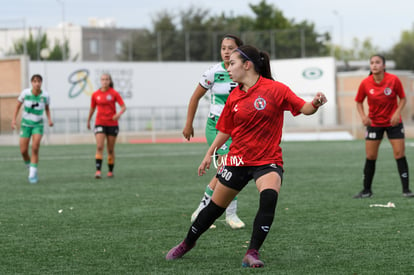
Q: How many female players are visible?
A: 5